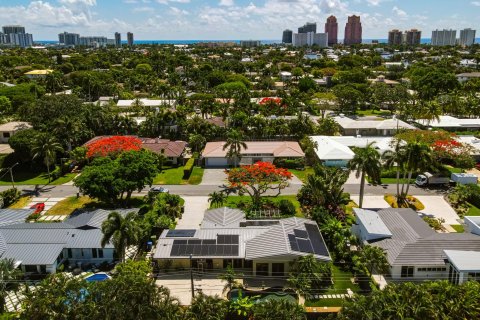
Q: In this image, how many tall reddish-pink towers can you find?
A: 2